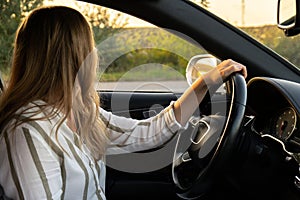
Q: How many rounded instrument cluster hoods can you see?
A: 1